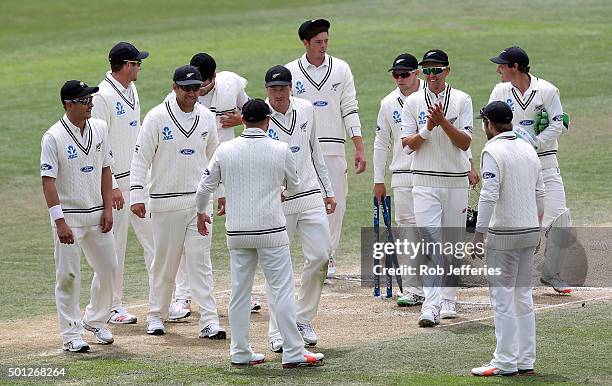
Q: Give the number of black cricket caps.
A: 11